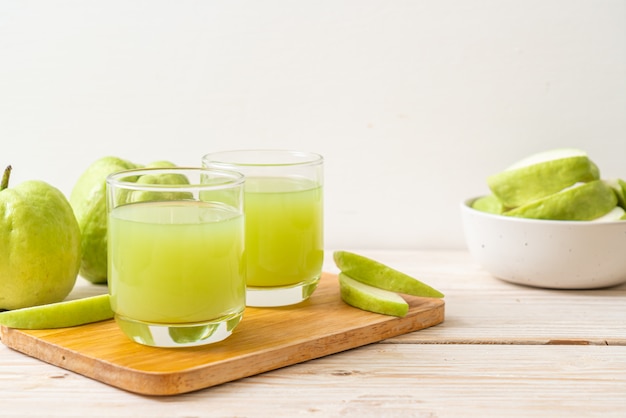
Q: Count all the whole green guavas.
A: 3